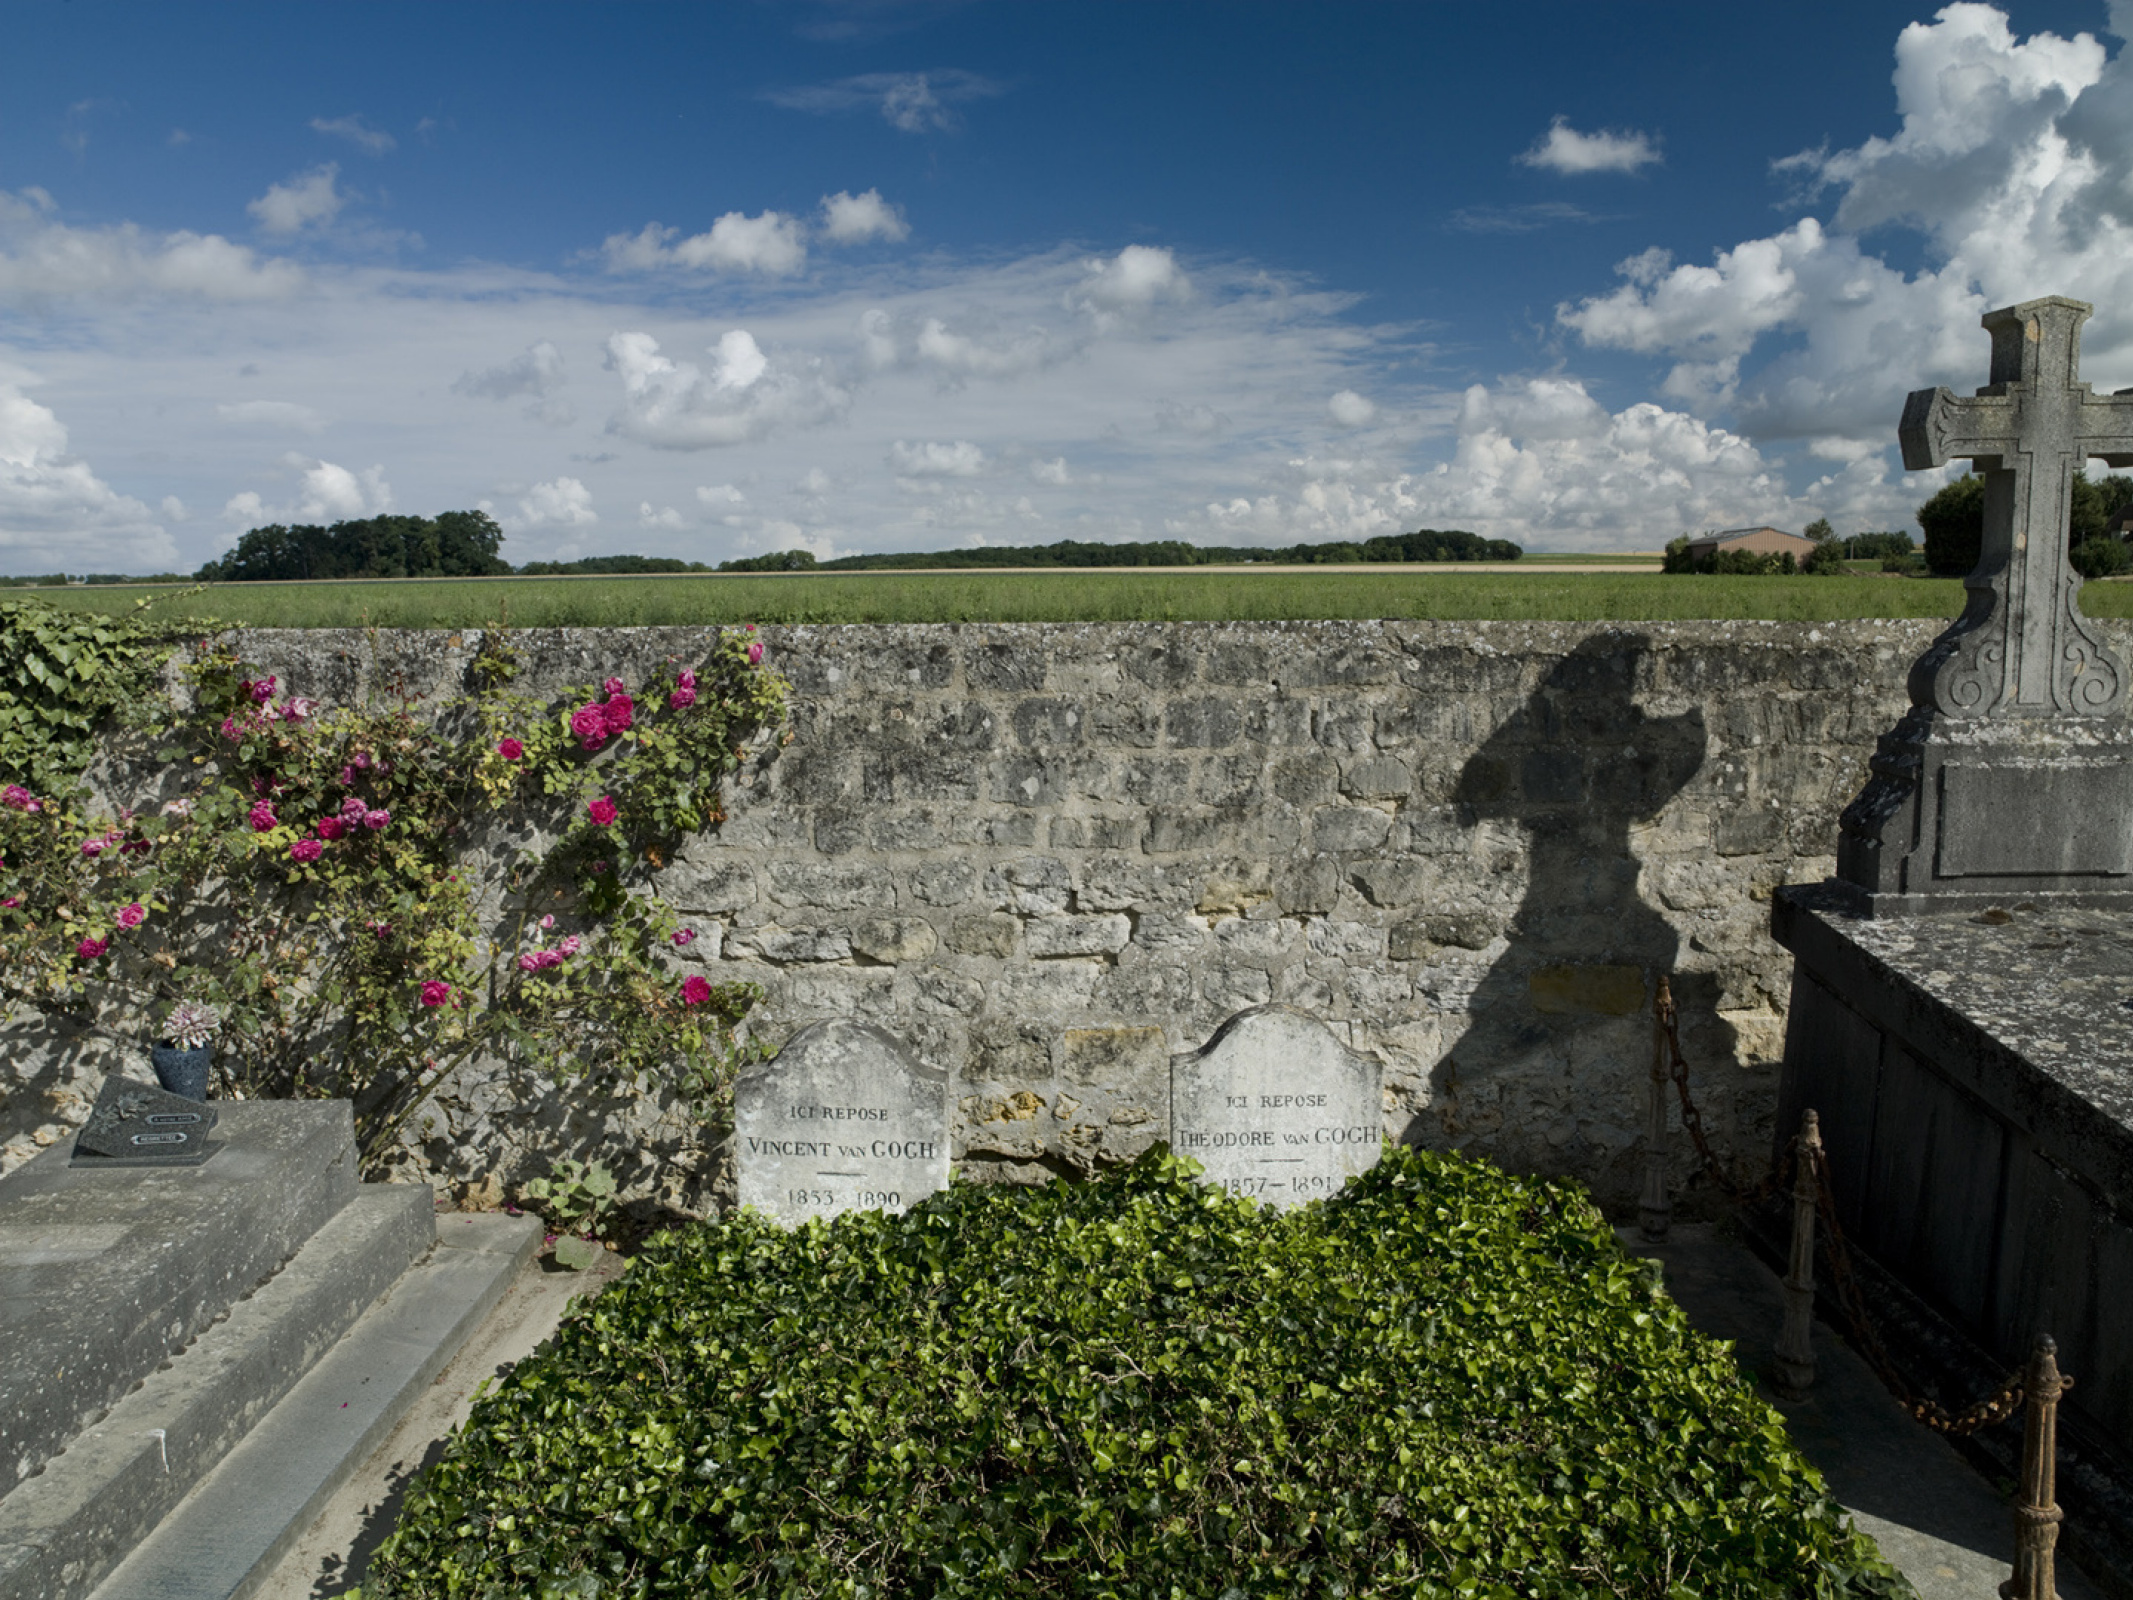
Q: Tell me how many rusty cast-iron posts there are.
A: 3